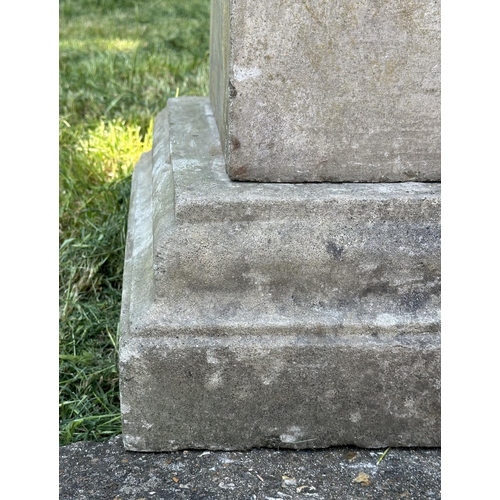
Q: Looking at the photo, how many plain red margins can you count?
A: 0